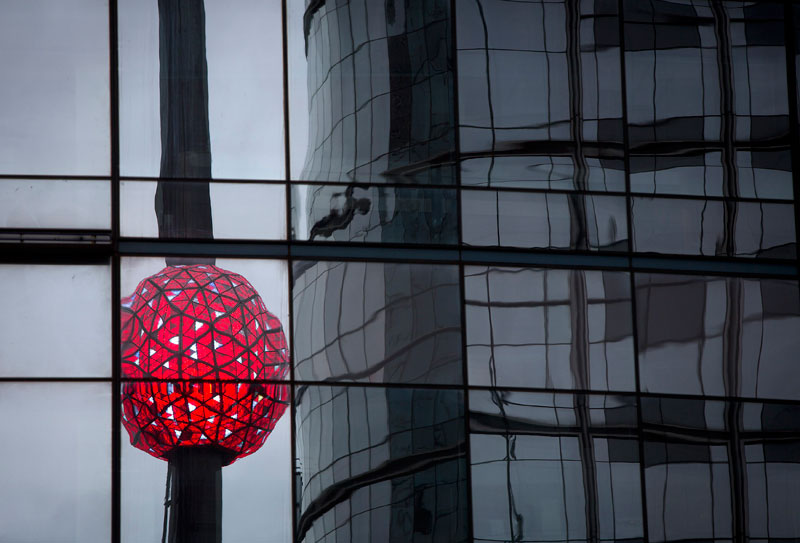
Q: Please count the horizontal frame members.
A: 3